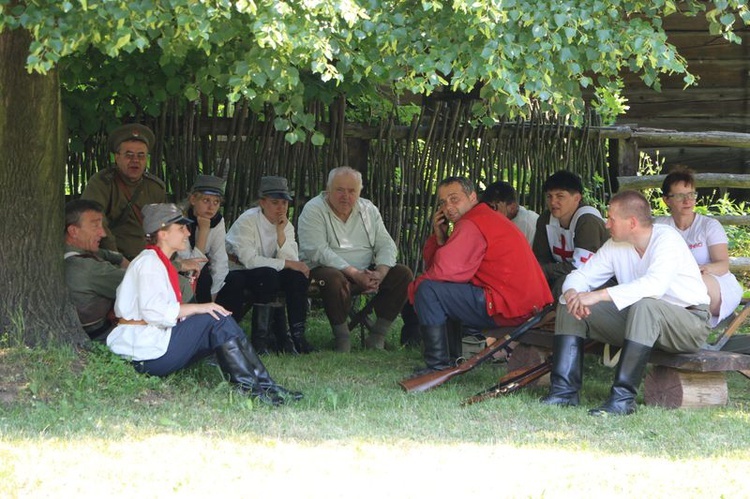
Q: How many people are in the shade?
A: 11